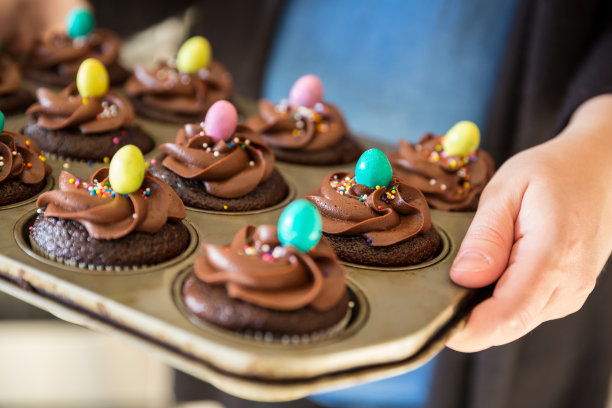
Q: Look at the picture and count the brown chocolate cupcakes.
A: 11